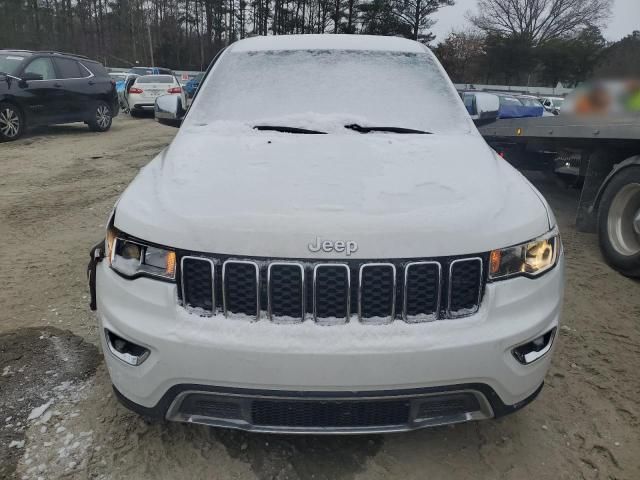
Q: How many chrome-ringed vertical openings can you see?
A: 7